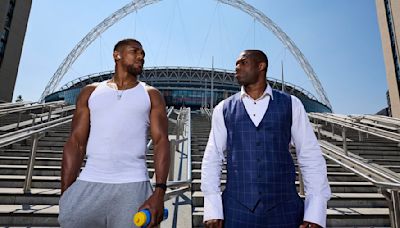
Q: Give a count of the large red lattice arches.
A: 0